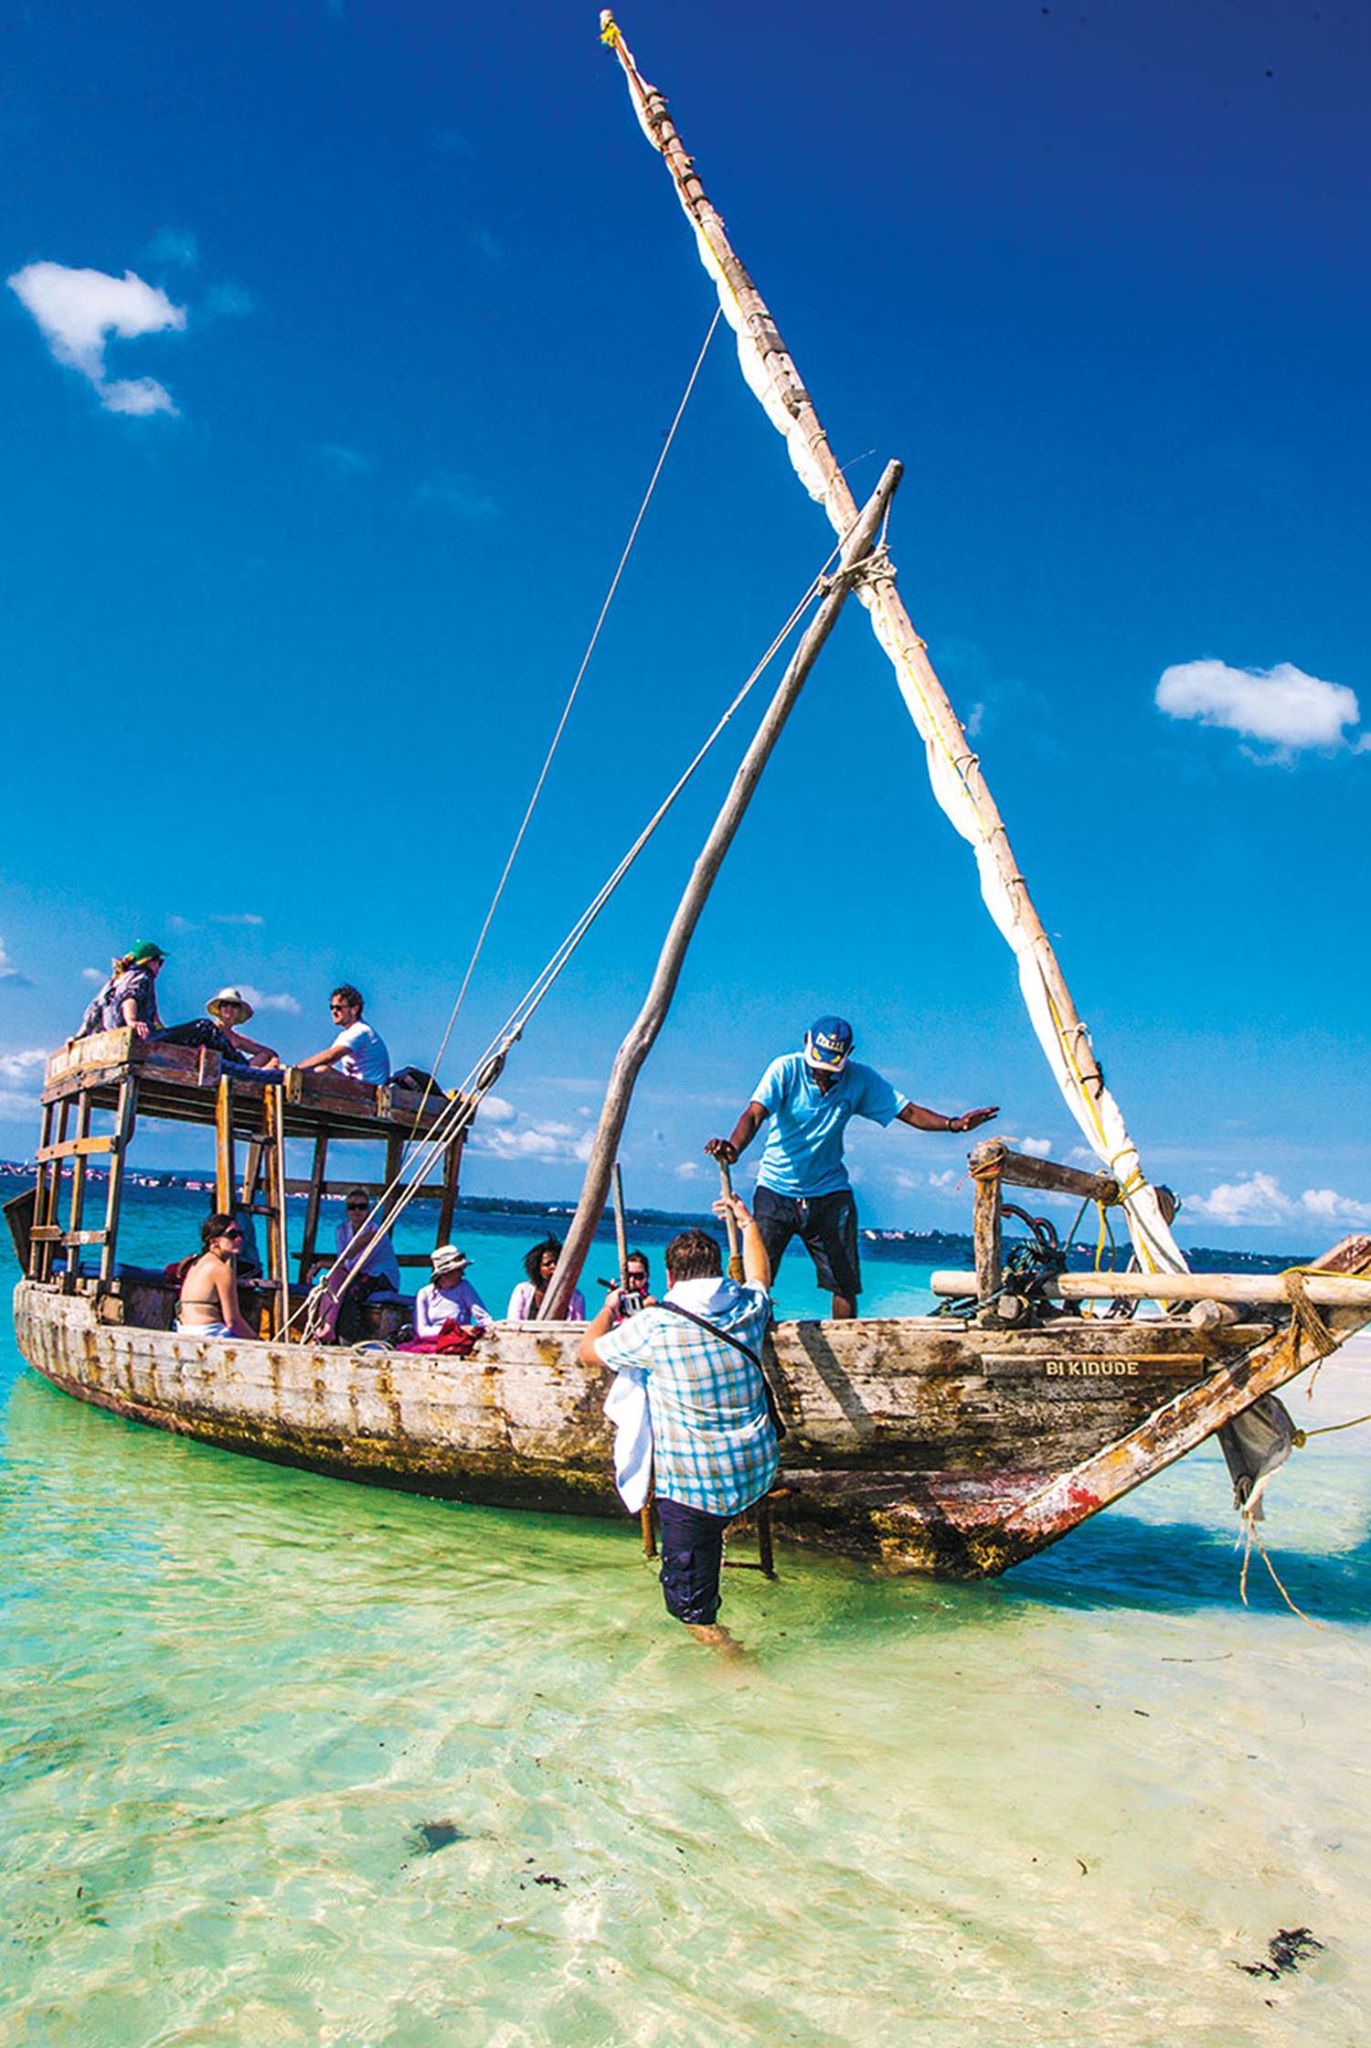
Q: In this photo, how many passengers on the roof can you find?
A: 3